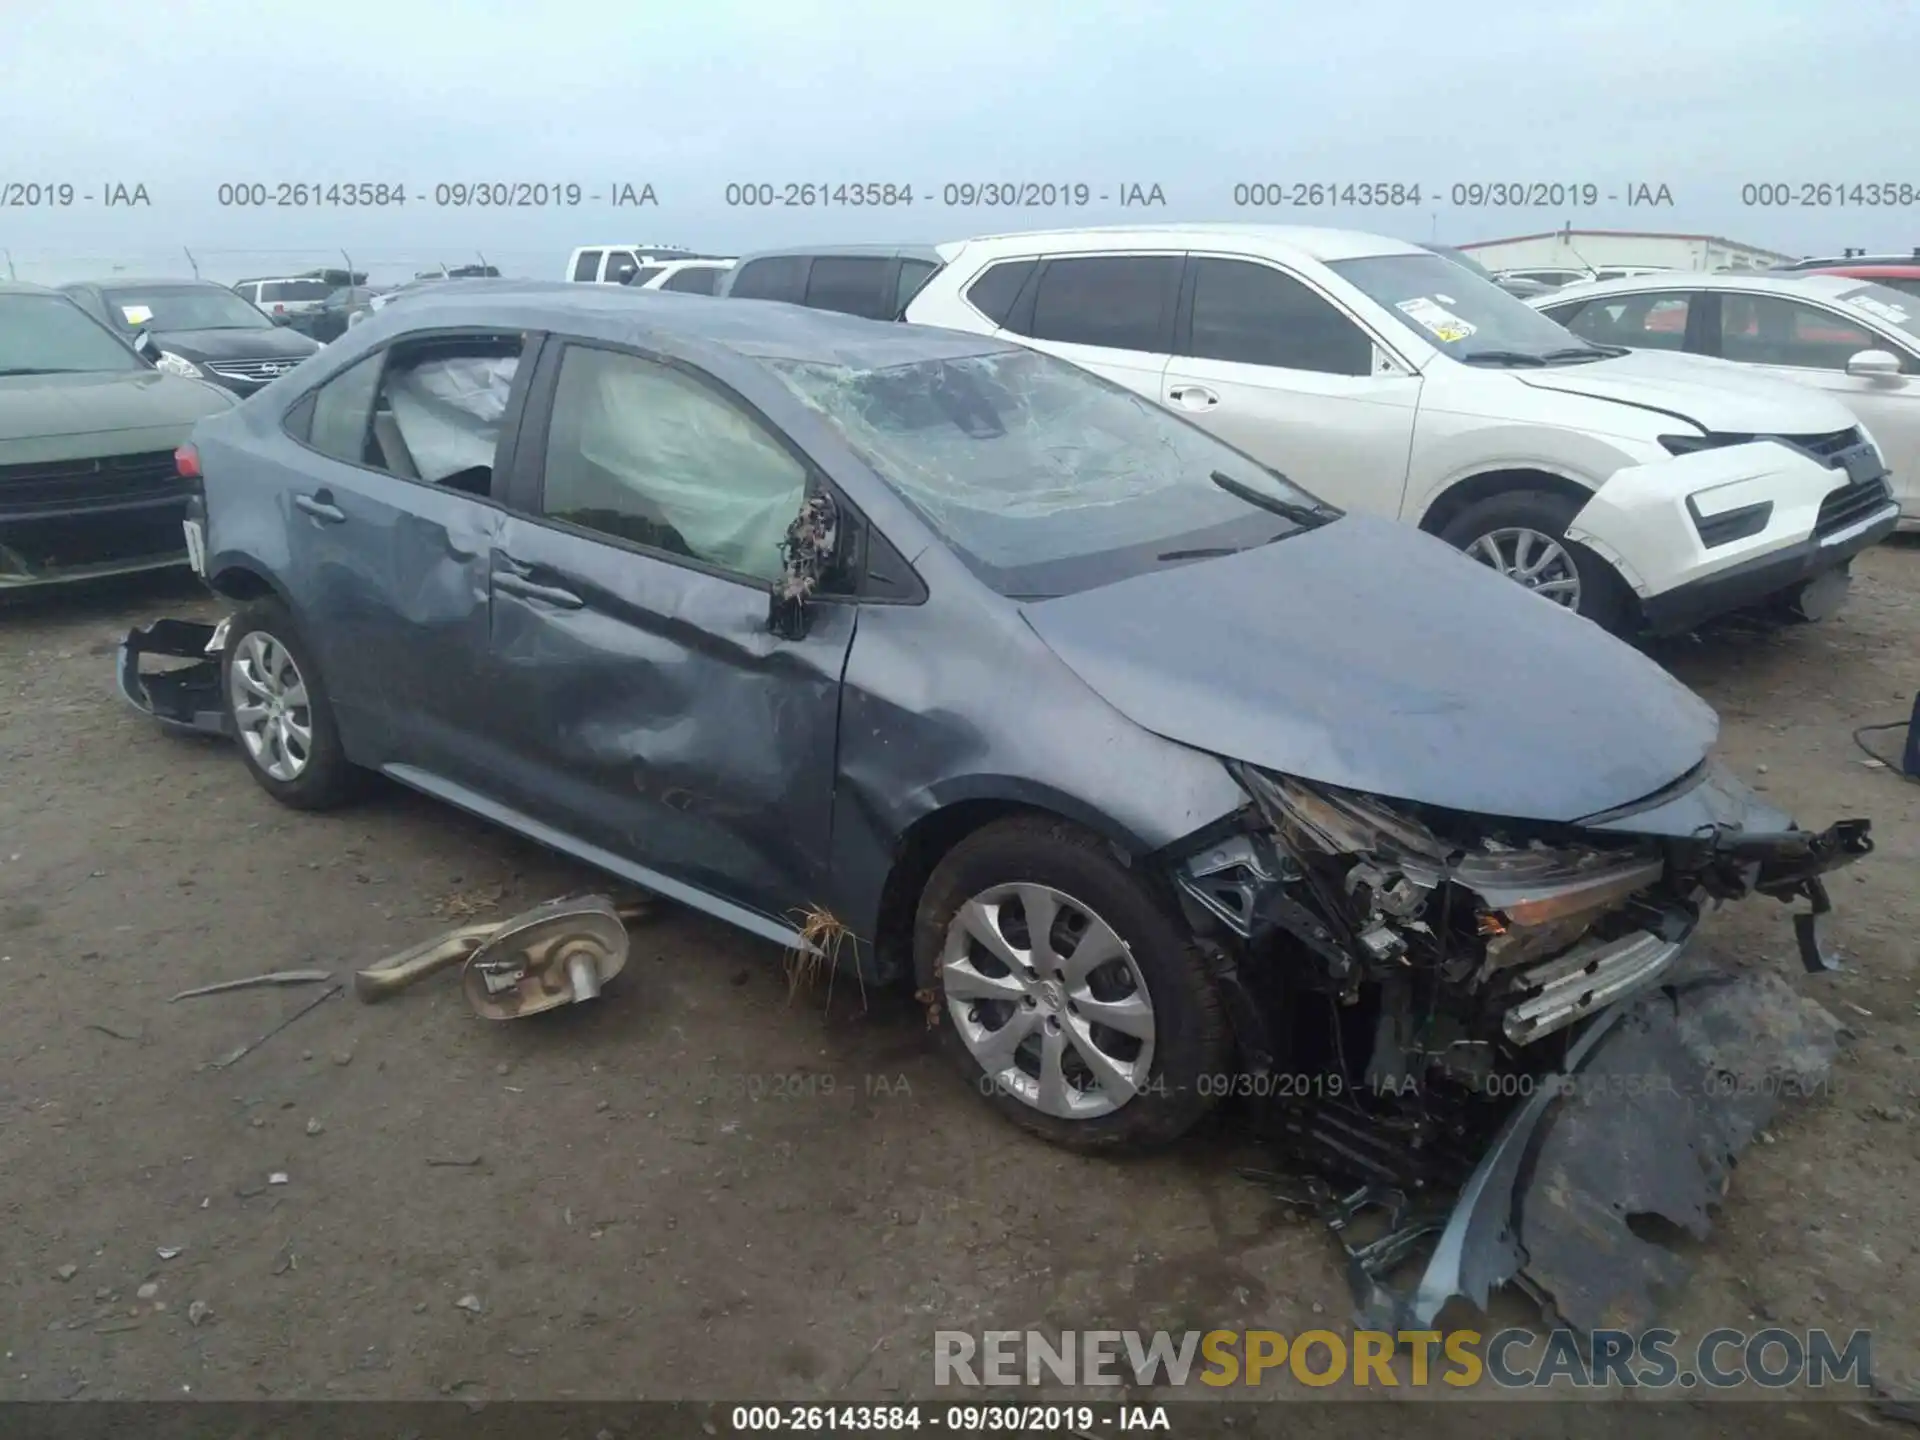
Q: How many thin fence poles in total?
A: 5